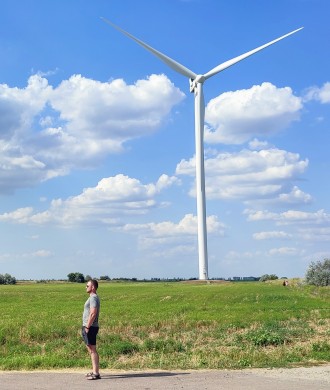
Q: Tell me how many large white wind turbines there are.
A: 1